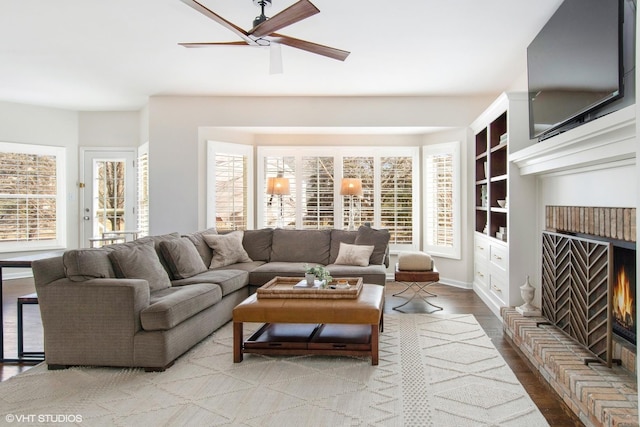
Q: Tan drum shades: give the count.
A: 2